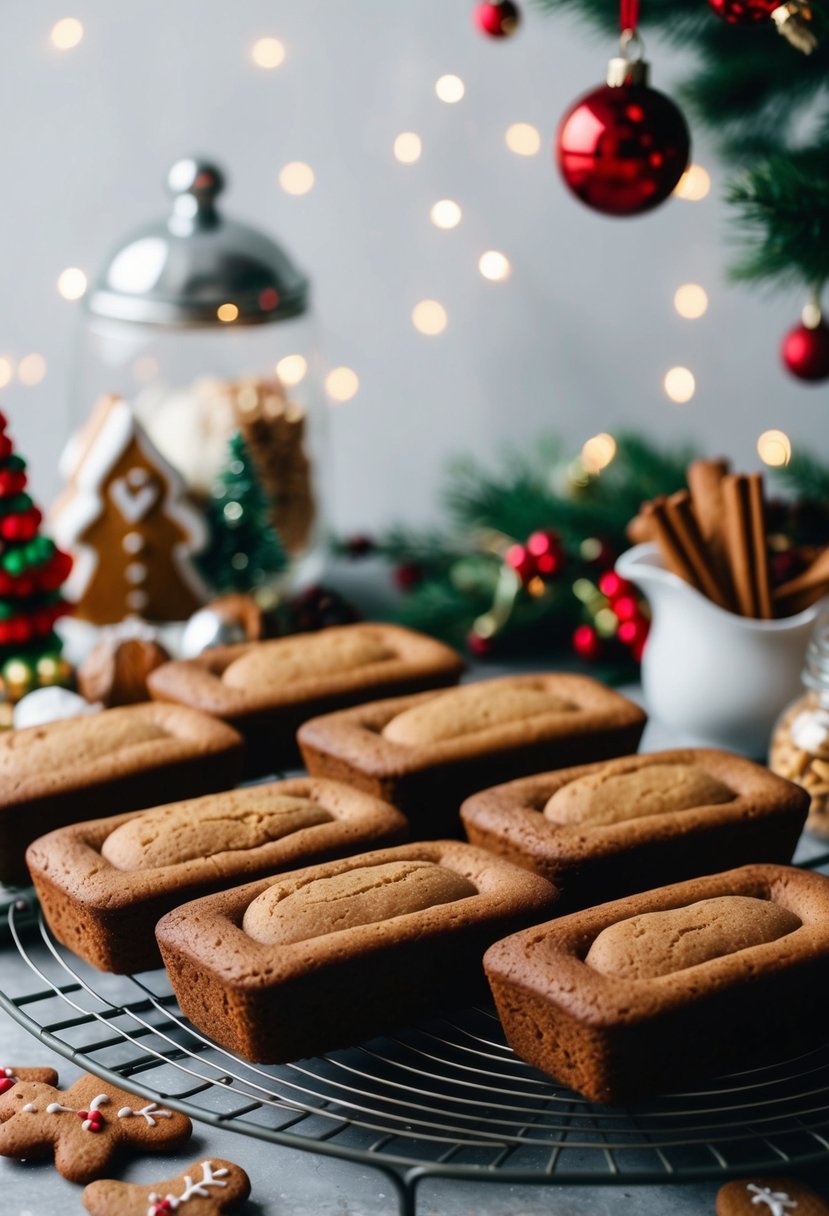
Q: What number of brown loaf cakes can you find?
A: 7